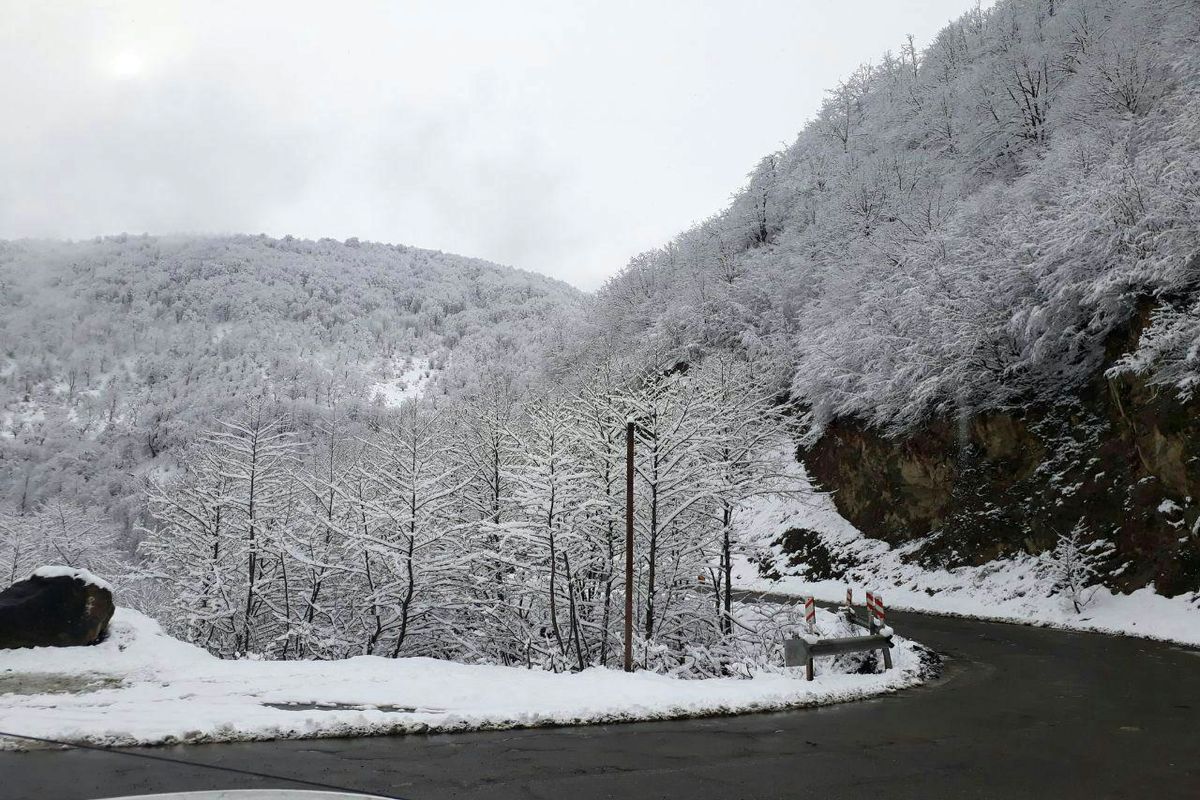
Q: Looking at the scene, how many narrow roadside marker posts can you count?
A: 4